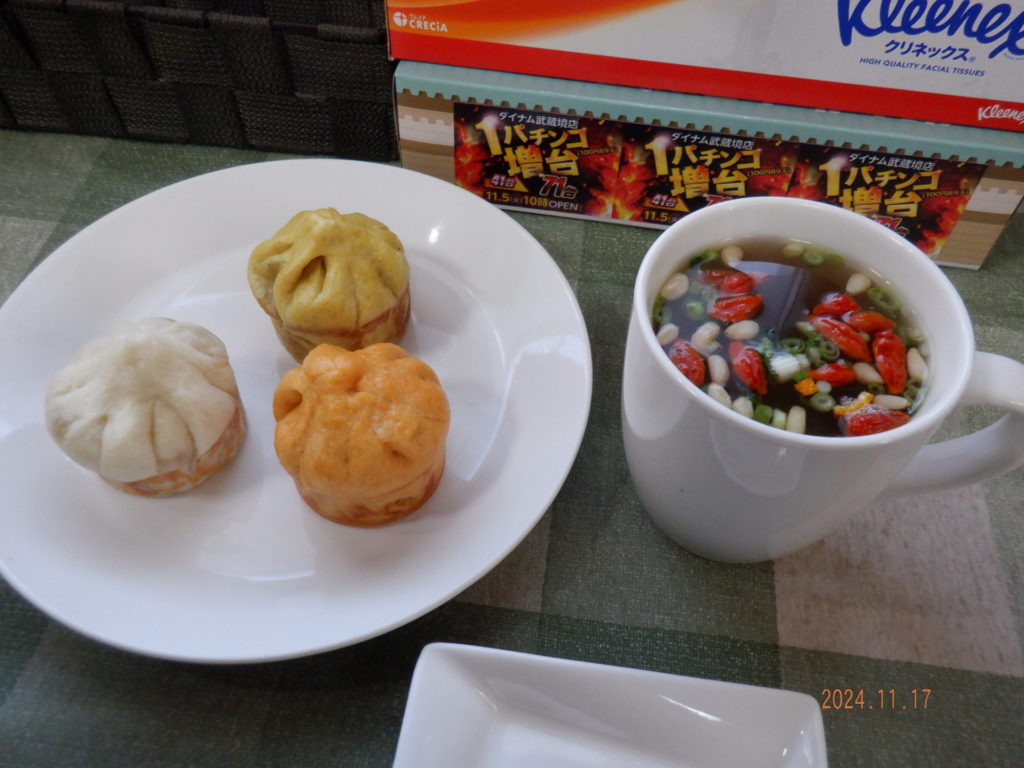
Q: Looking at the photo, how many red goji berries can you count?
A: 11